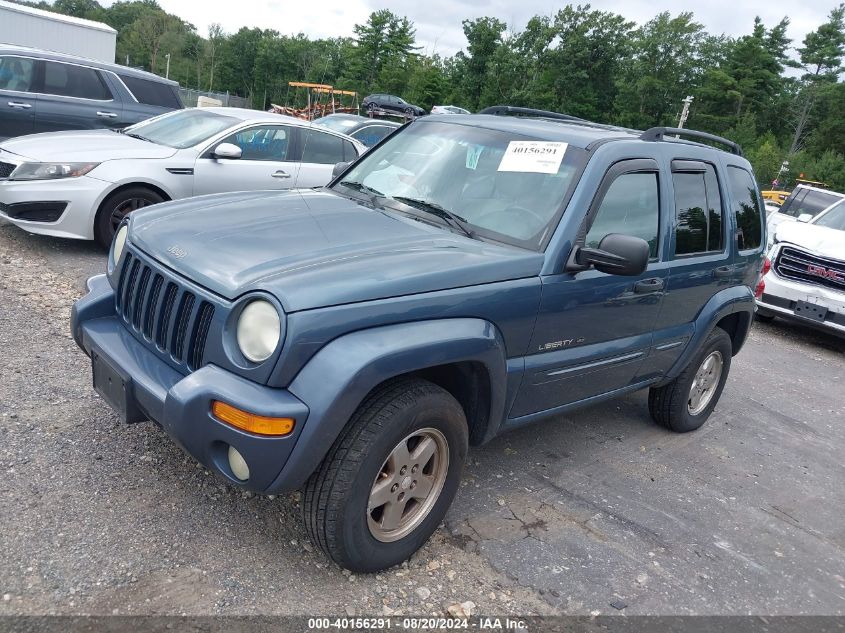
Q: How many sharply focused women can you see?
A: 0